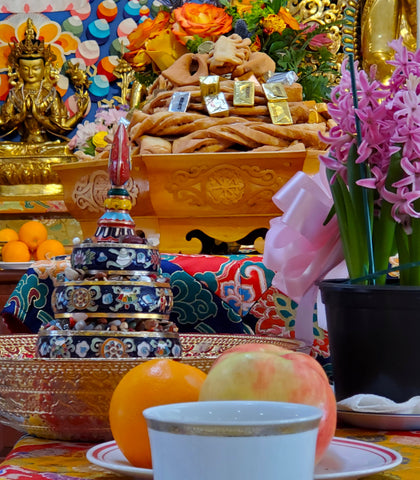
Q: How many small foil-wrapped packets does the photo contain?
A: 7